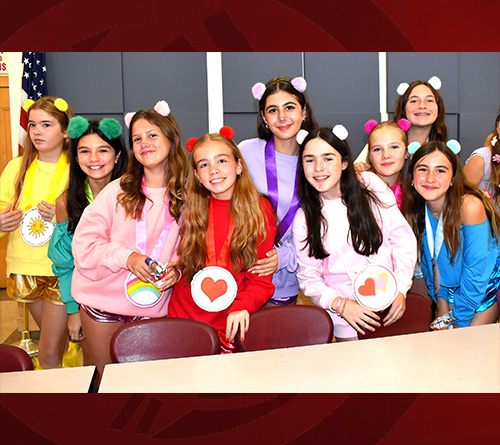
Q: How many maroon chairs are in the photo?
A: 4